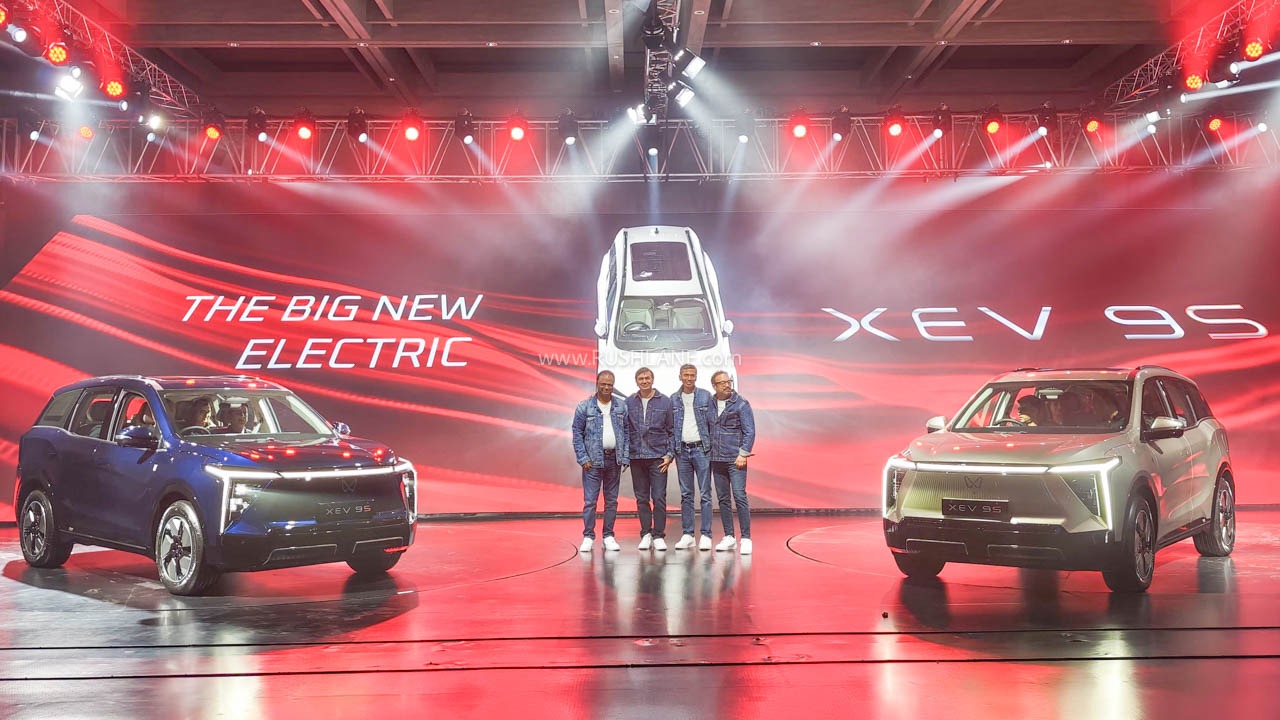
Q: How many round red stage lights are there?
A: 15